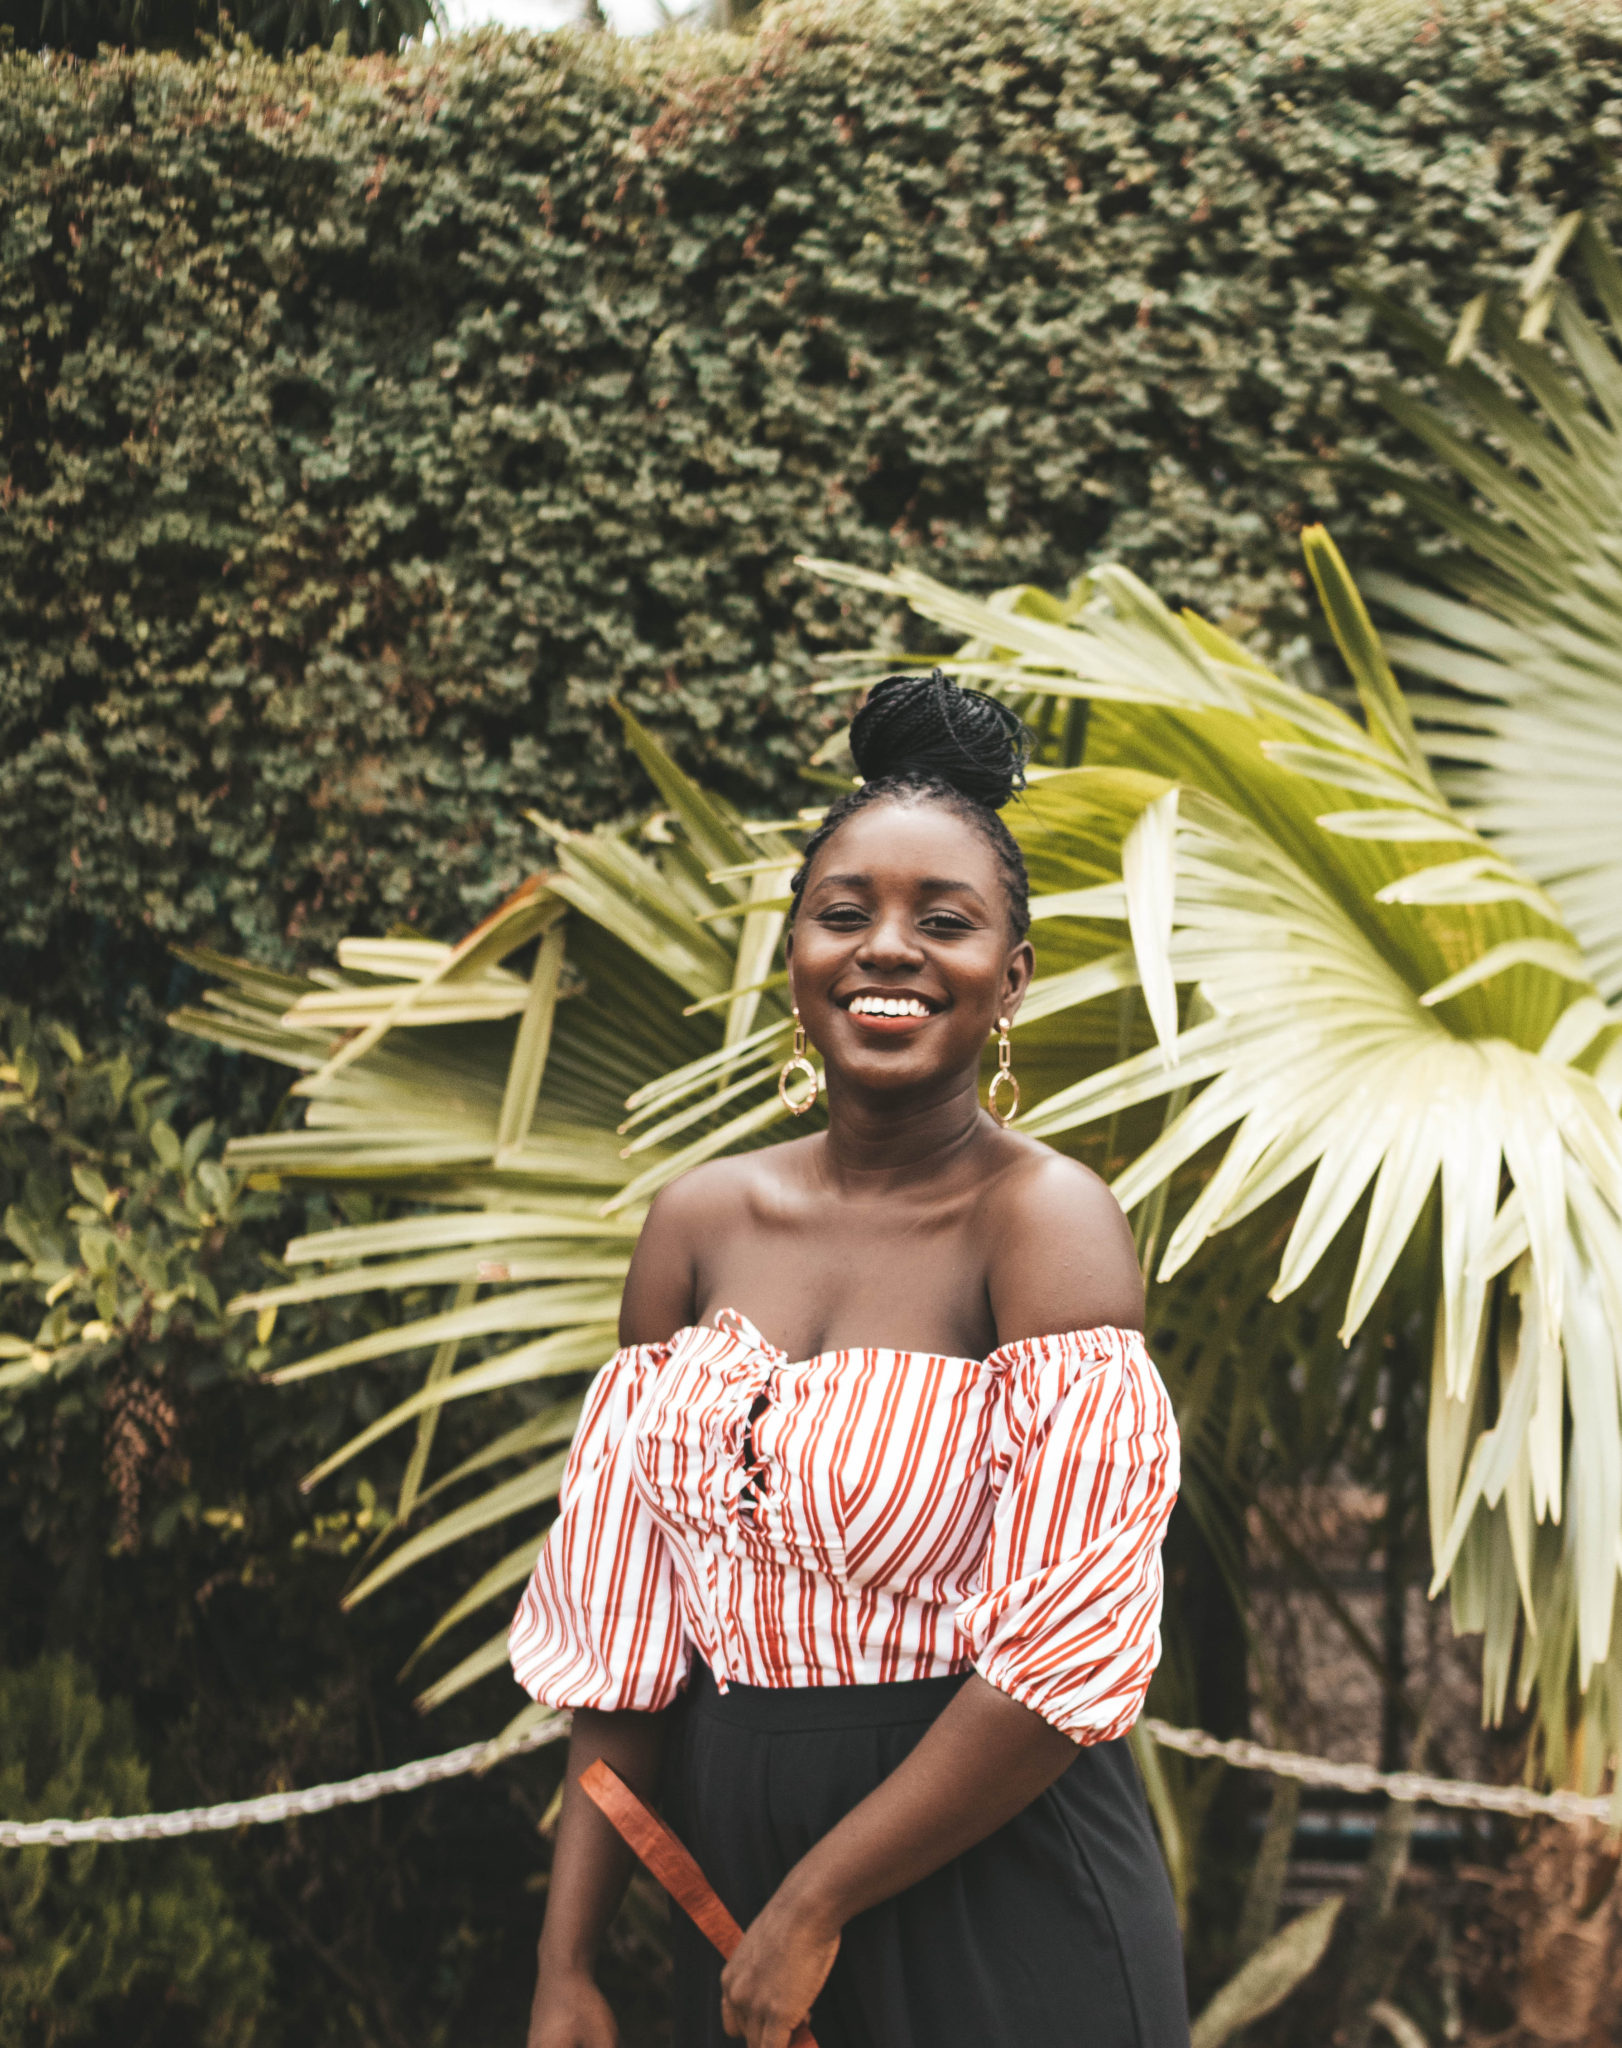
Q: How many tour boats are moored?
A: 0